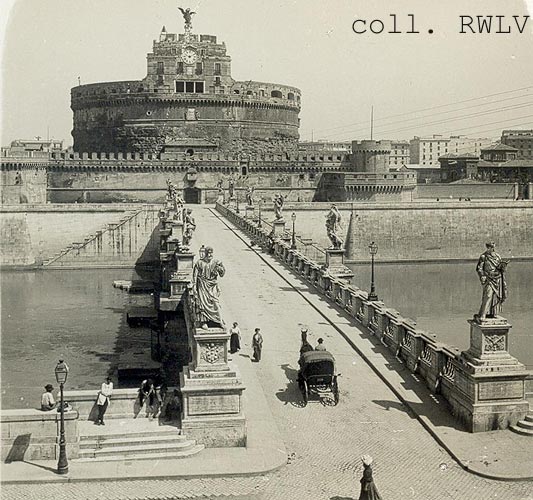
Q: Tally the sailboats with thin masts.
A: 0